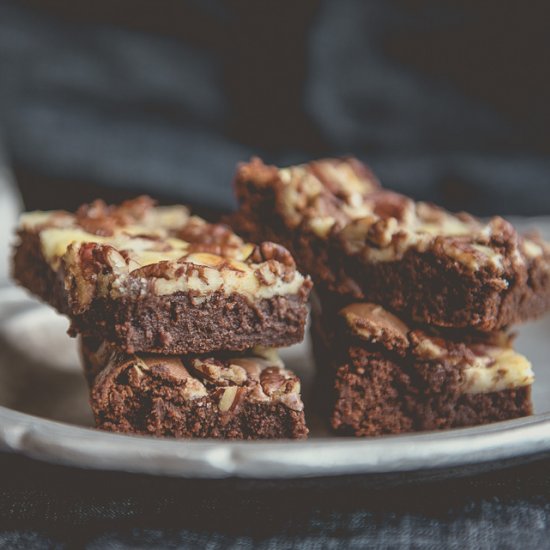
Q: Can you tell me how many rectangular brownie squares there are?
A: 4